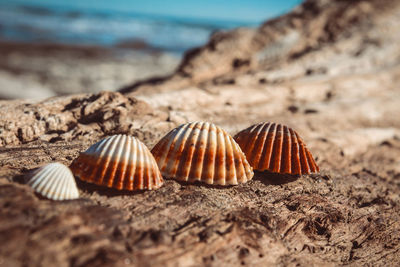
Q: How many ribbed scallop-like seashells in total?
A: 4